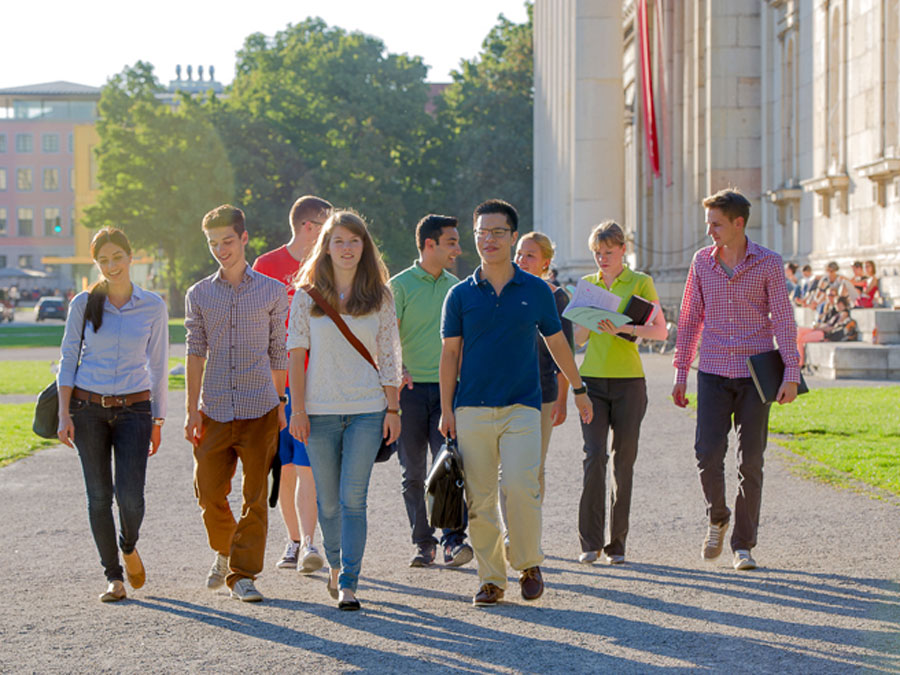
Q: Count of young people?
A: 9